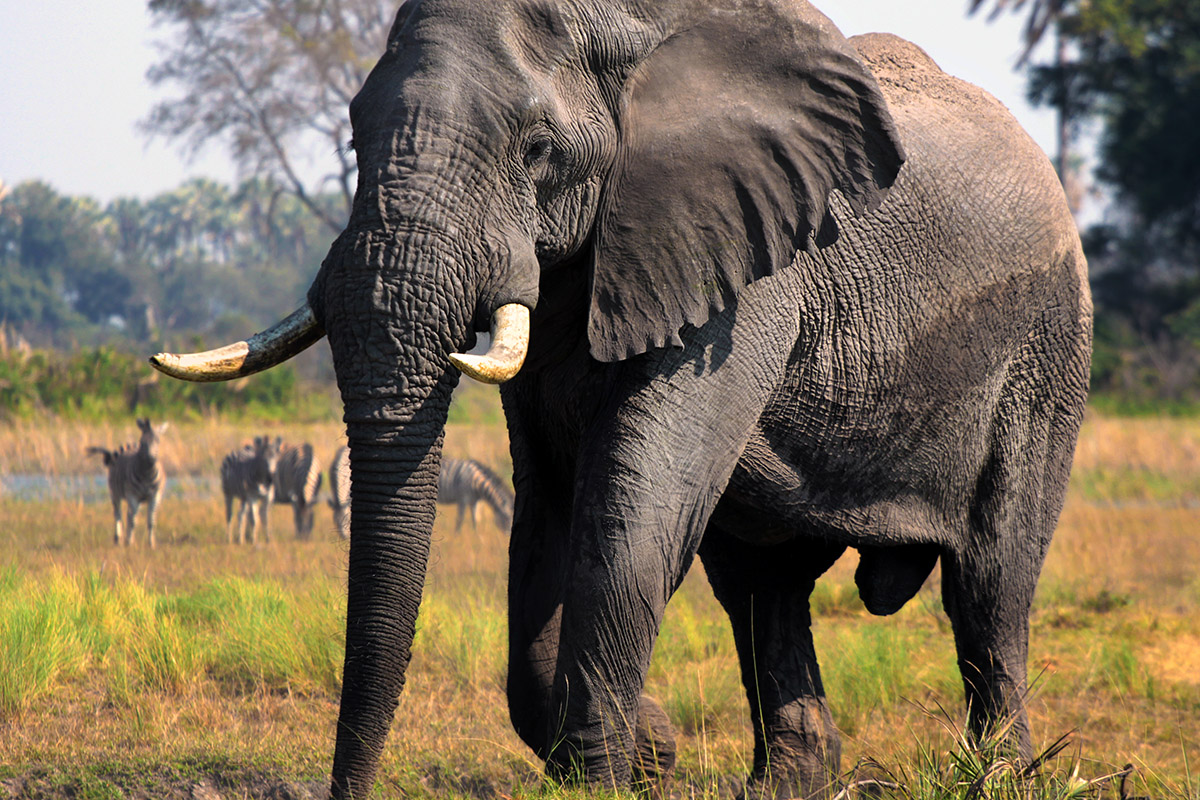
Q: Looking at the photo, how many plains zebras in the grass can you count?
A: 5